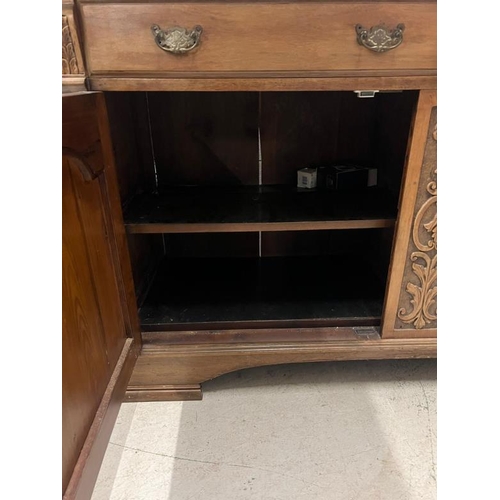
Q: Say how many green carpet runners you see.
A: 0